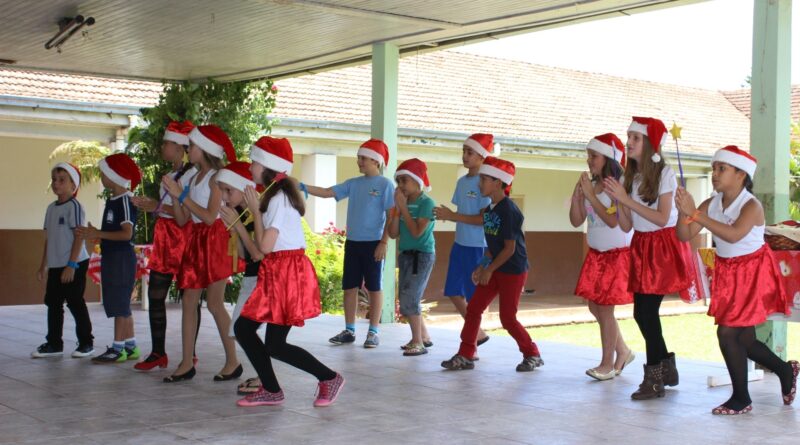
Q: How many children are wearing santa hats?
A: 13